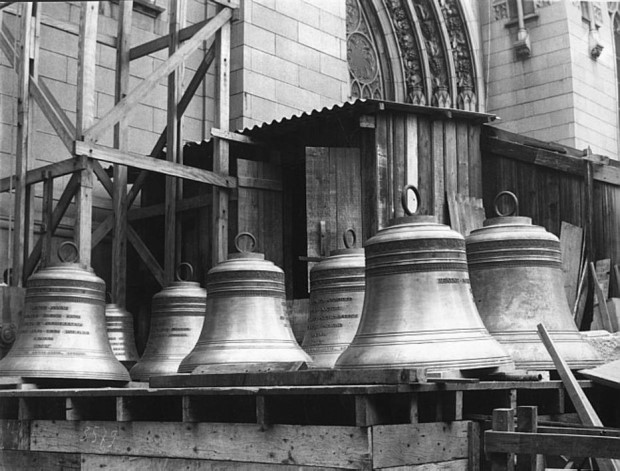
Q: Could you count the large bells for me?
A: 7